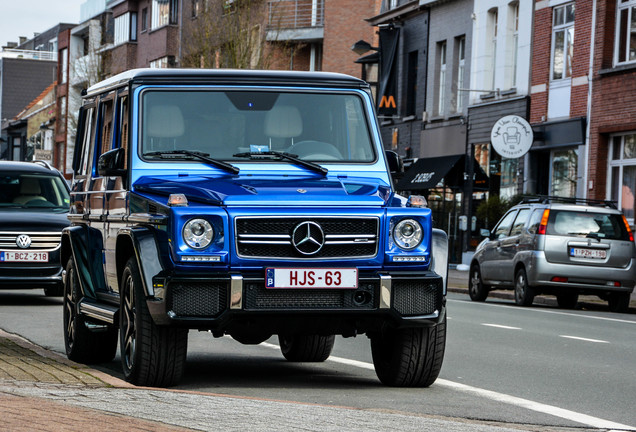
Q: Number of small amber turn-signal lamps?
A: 2